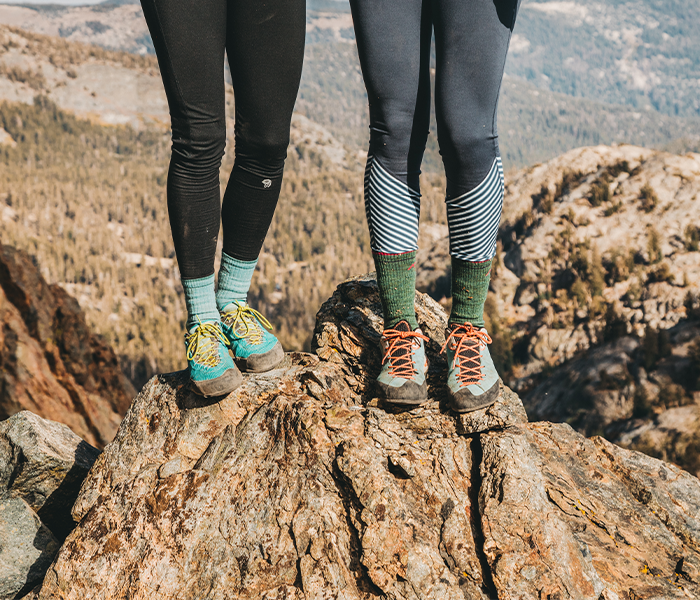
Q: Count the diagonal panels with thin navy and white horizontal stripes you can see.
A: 2